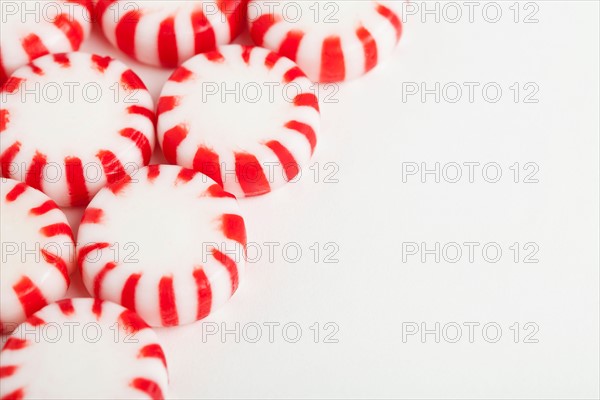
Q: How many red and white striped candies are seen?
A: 8